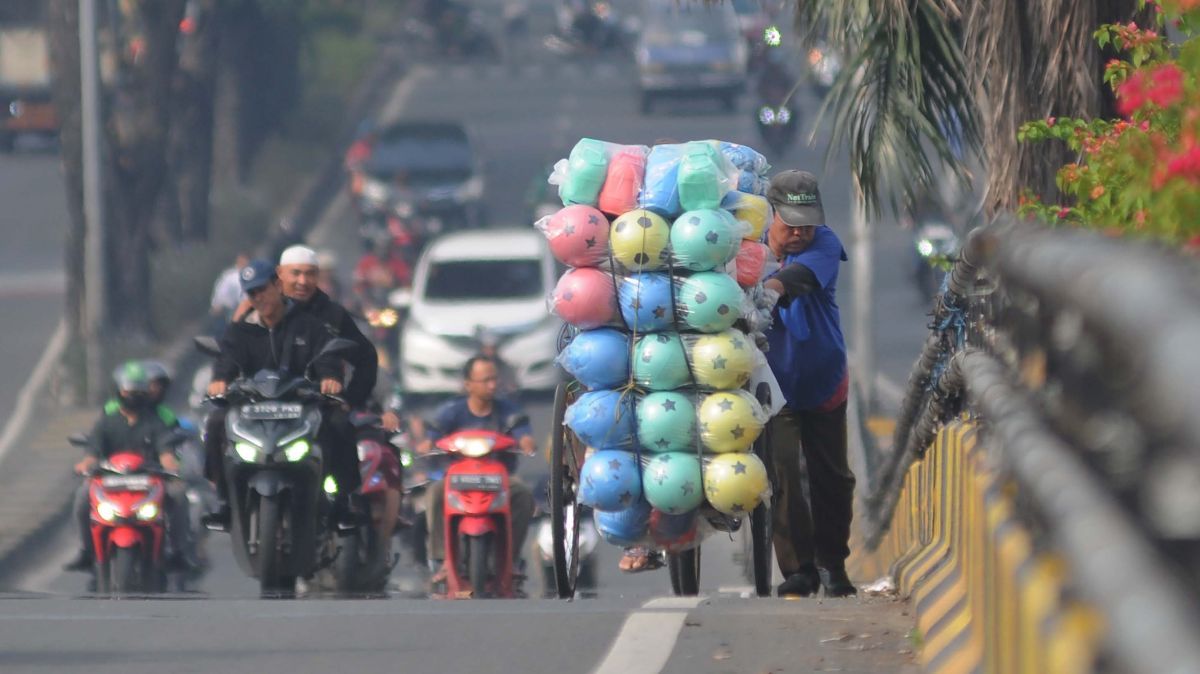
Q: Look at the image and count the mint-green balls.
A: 5